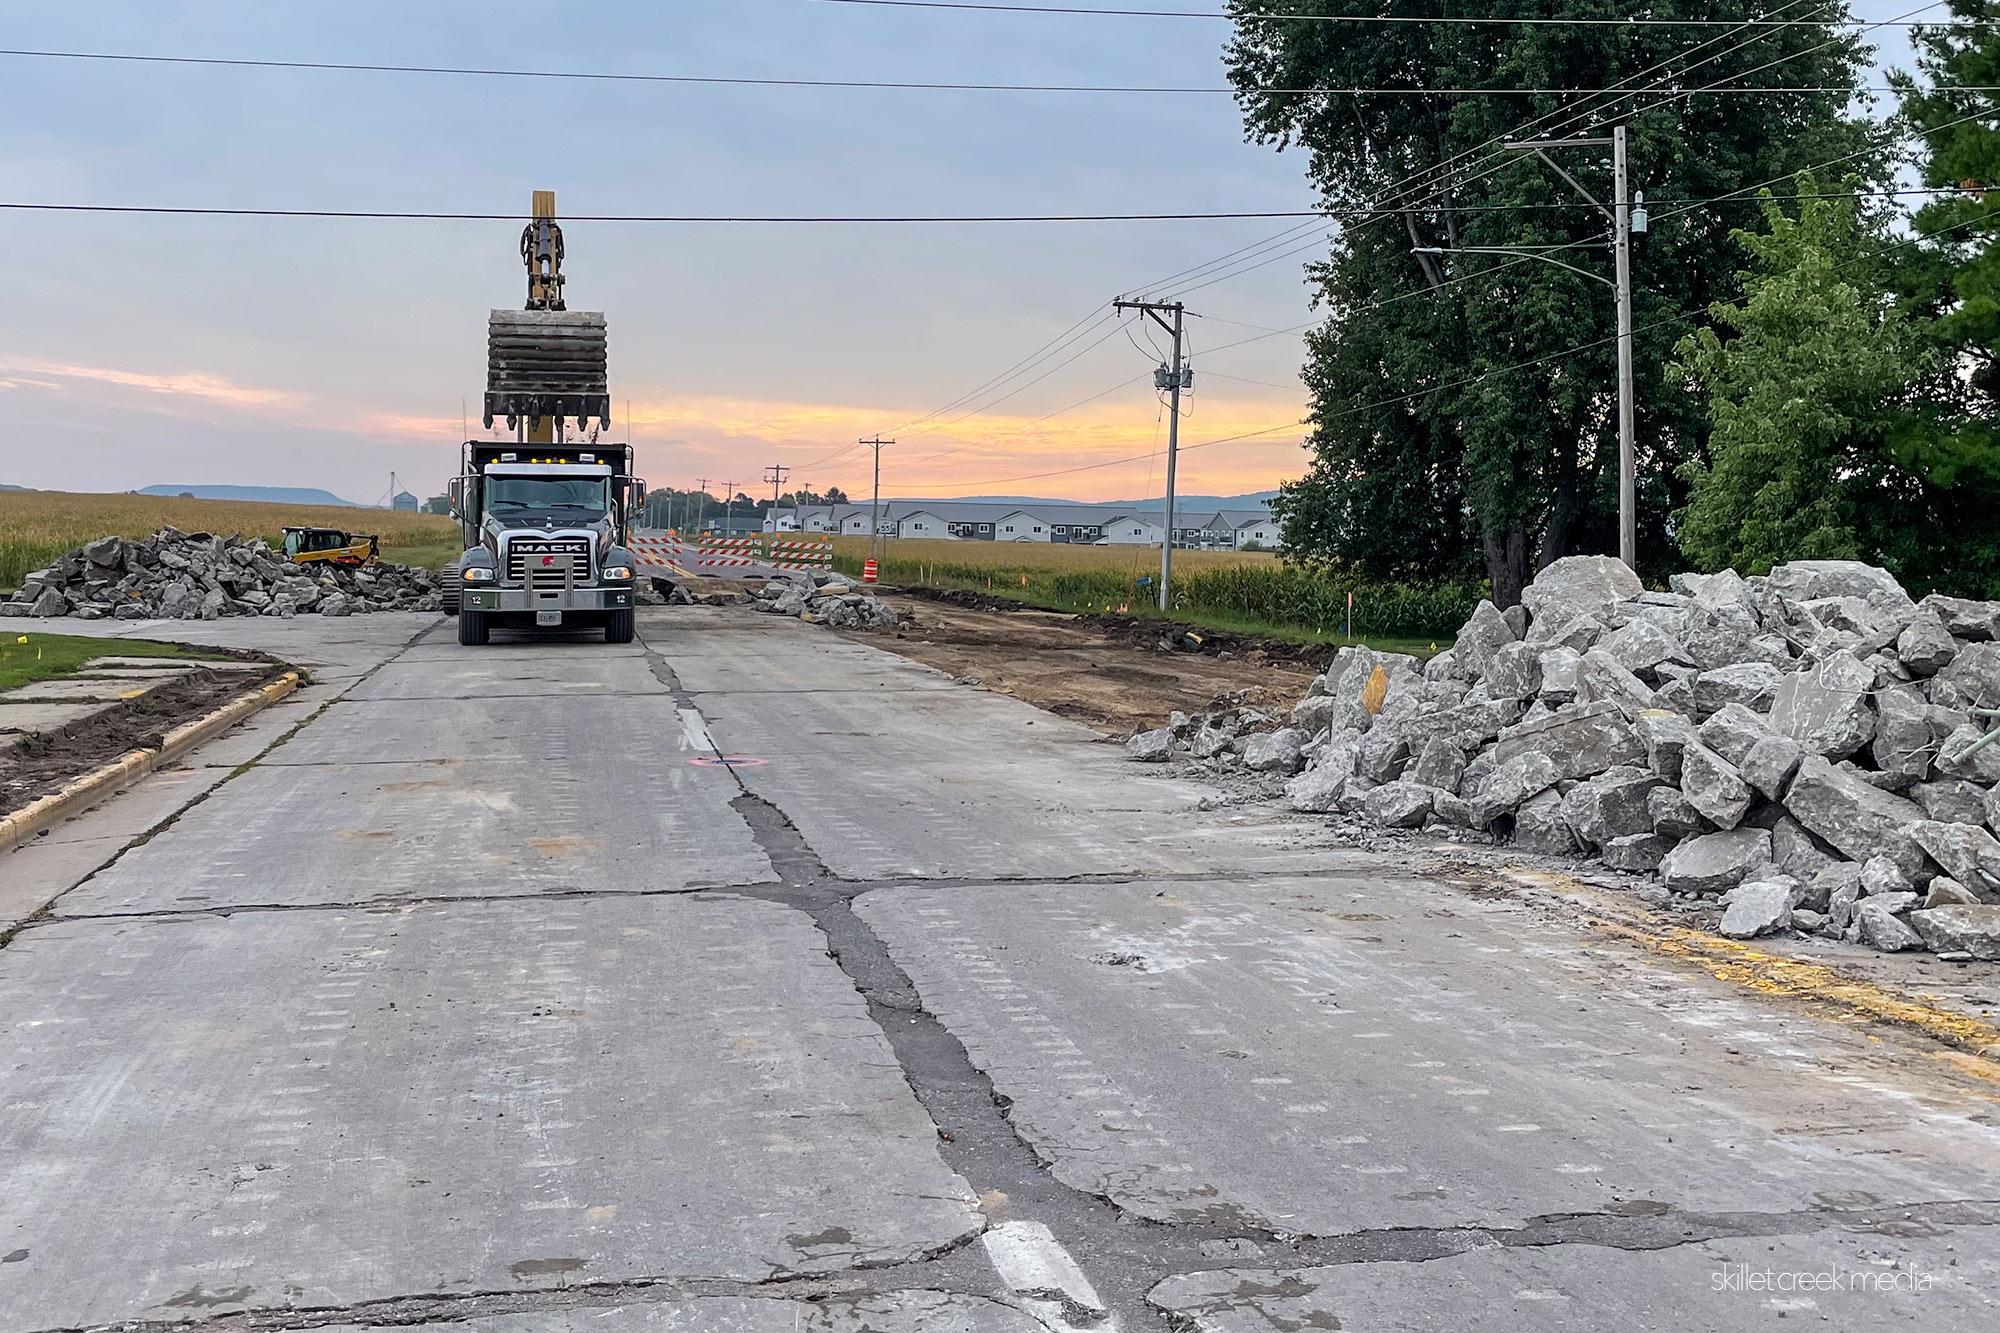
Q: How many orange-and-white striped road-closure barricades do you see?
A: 3